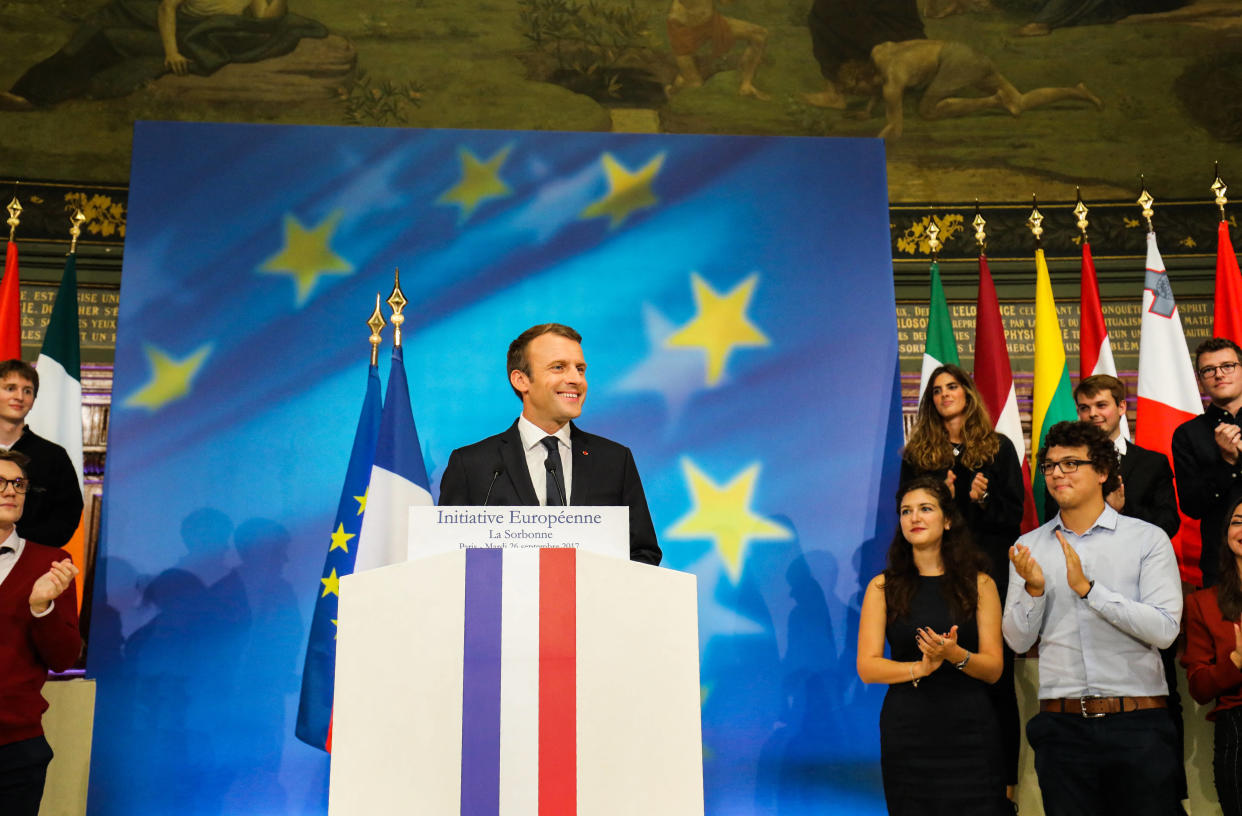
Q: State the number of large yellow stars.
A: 6